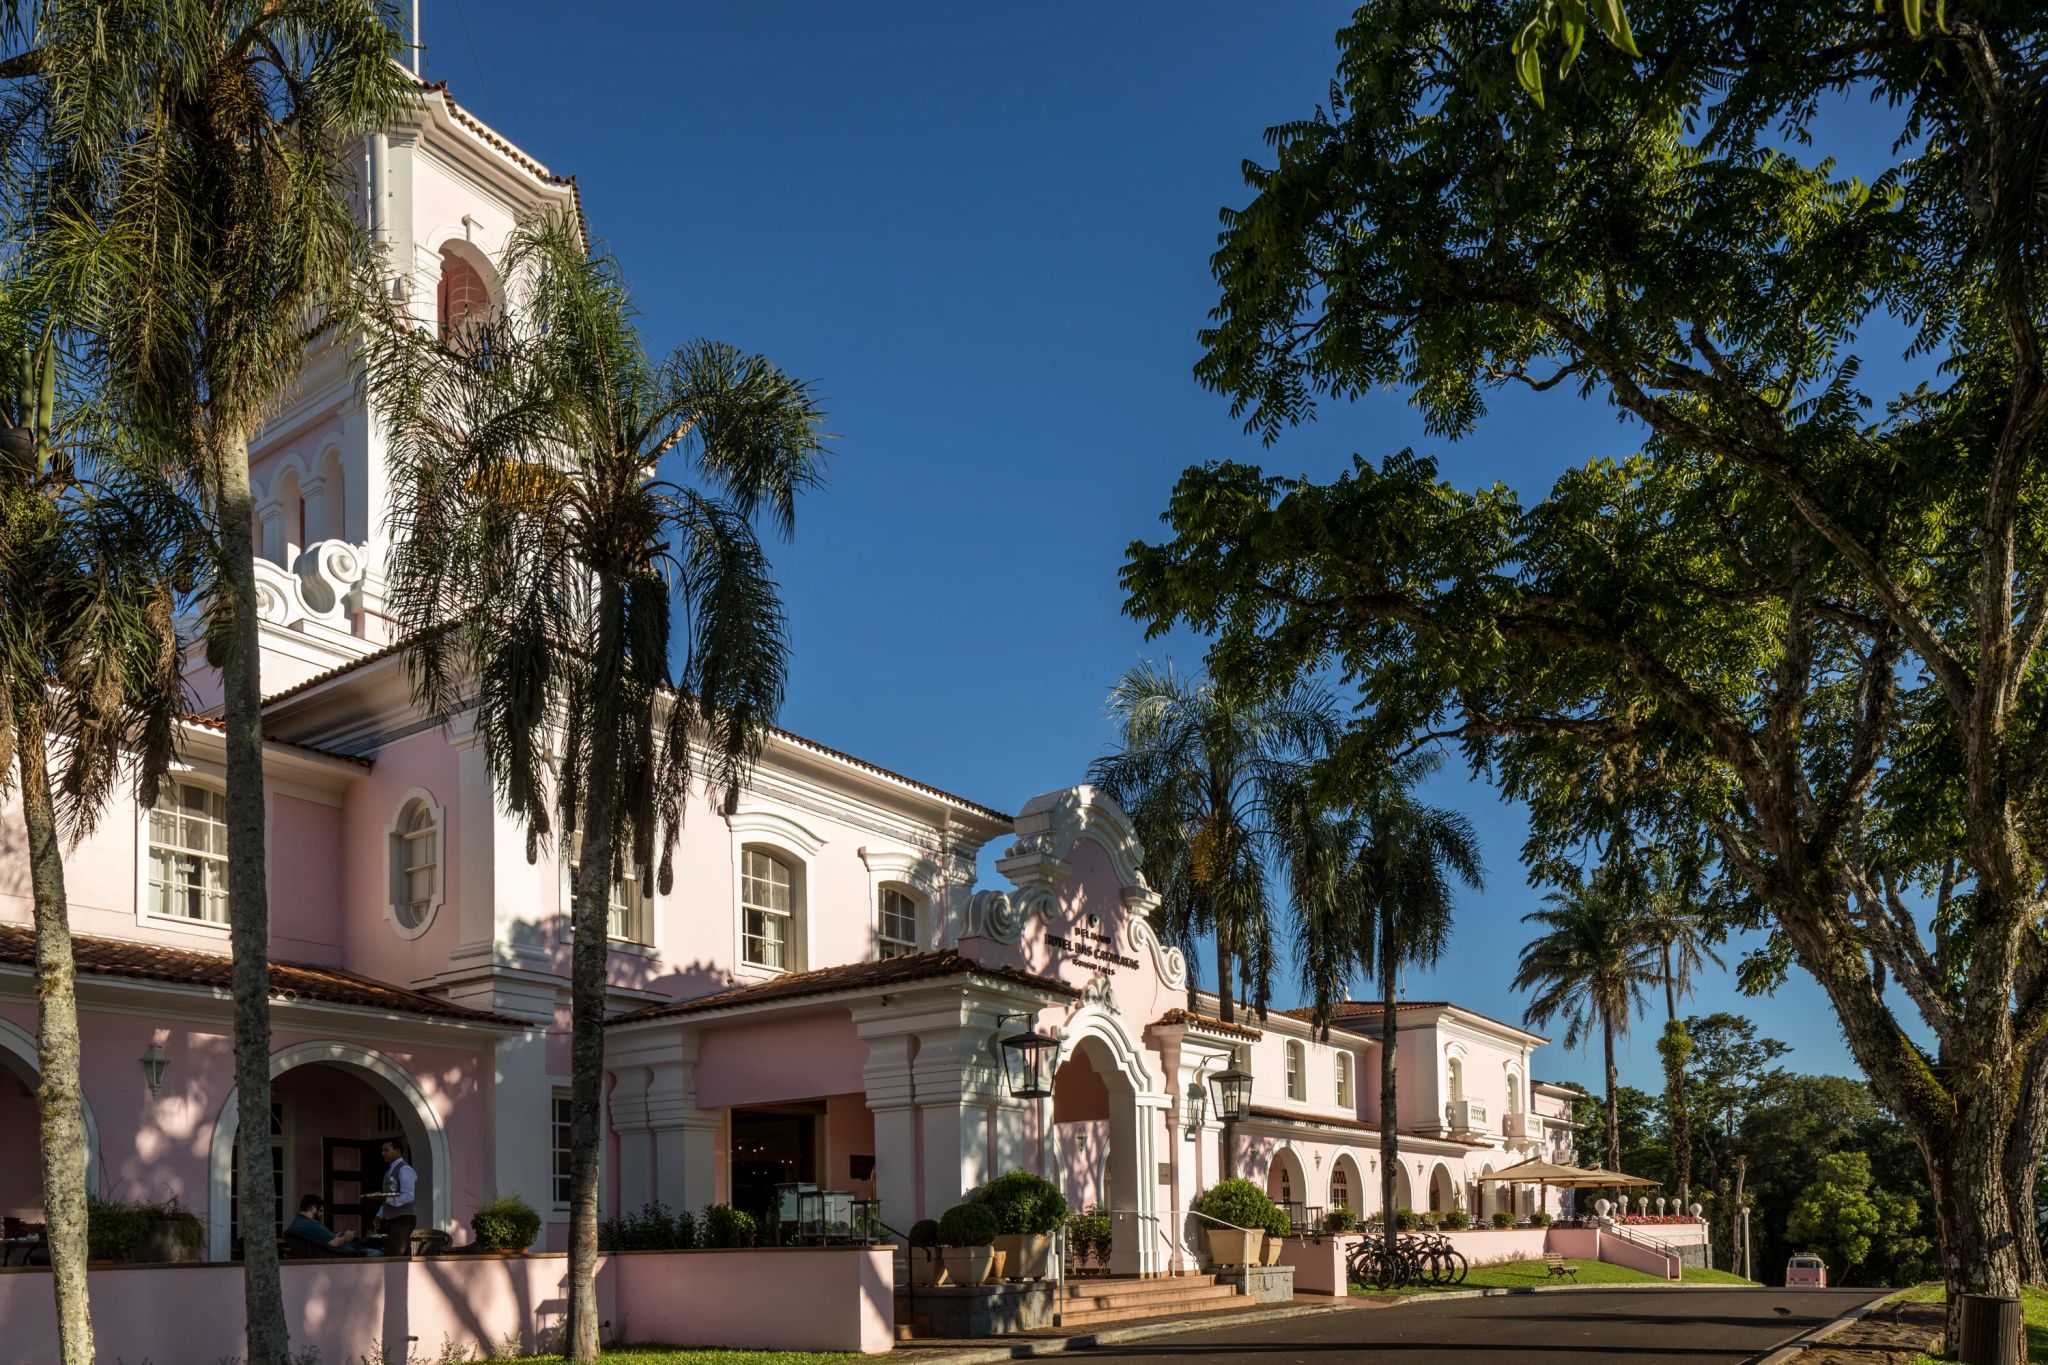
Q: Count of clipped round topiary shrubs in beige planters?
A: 5